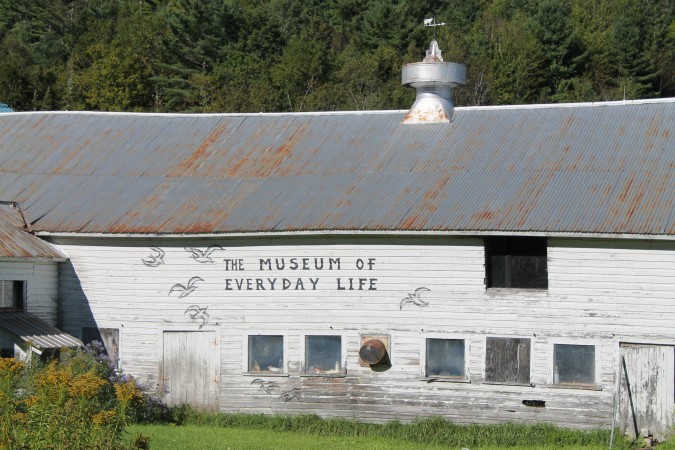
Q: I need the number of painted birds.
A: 7